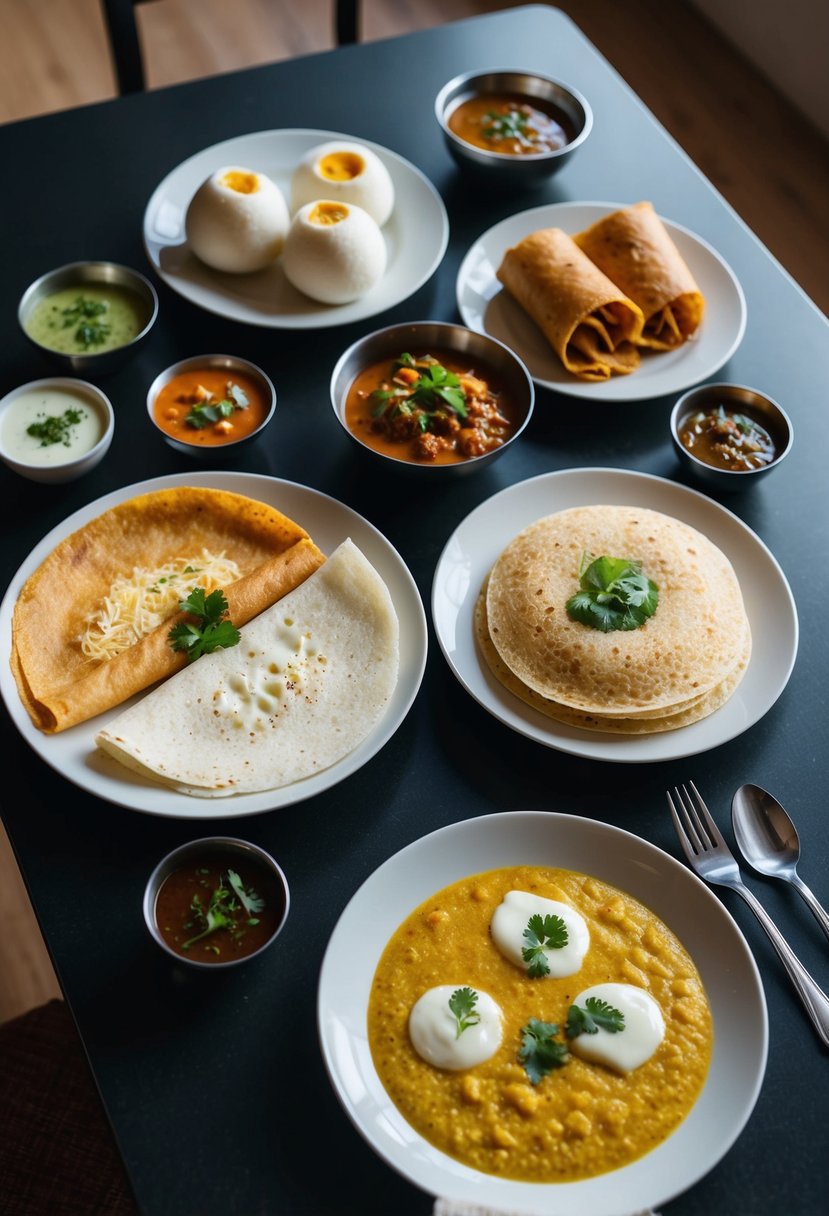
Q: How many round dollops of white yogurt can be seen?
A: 3